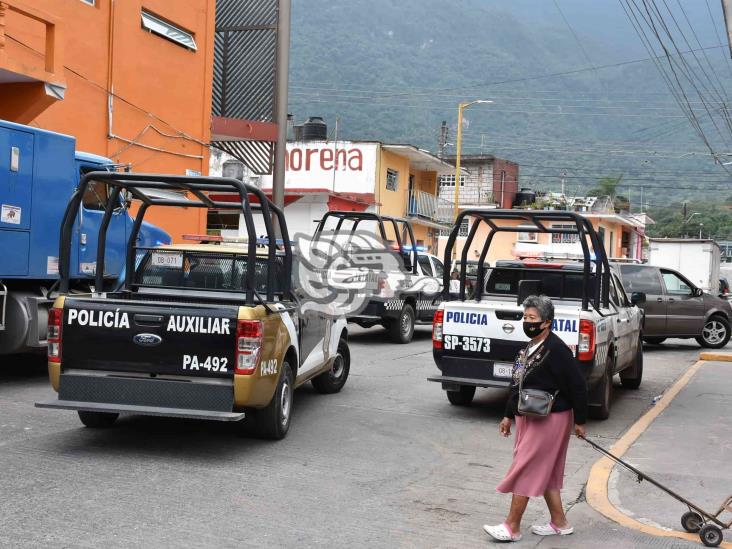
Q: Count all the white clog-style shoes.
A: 2